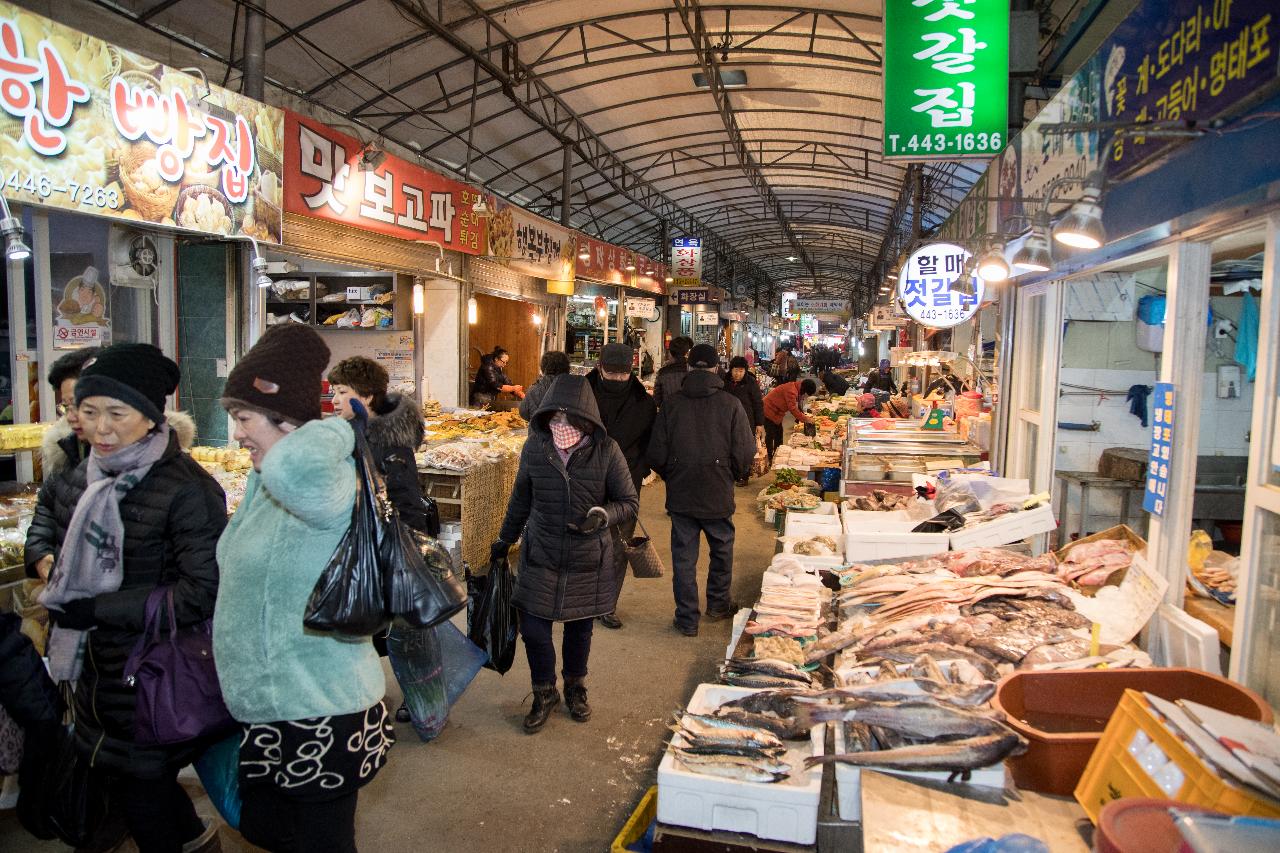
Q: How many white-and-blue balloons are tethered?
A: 0